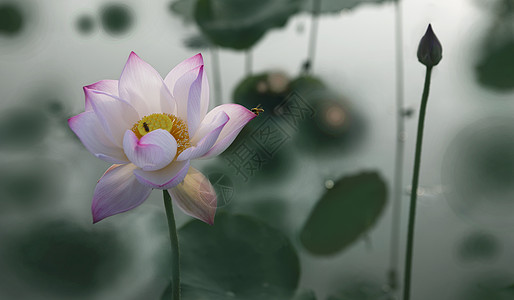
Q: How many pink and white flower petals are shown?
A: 12